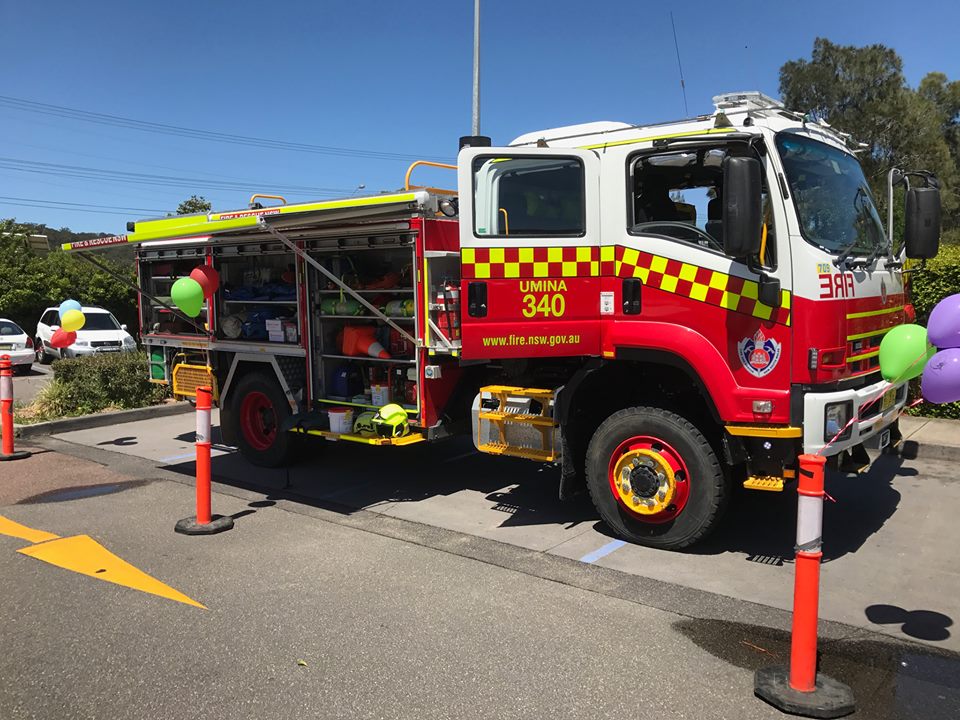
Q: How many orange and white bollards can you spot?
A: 3